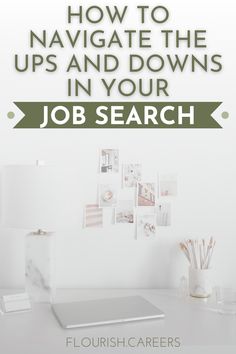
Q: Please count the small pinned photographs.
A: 9